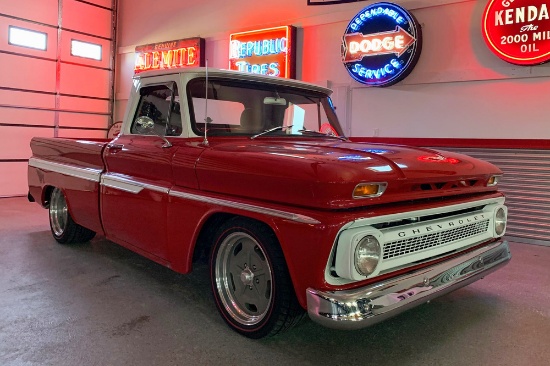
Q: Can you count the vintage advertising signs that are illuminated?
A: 4